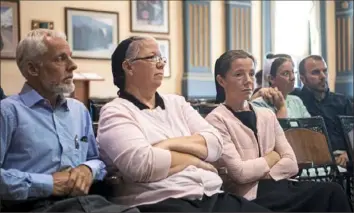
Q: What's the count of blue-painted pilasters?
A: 3